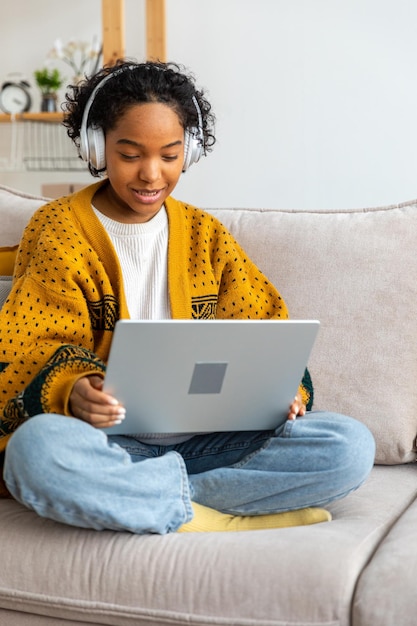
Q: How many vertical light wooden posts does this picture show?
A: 2